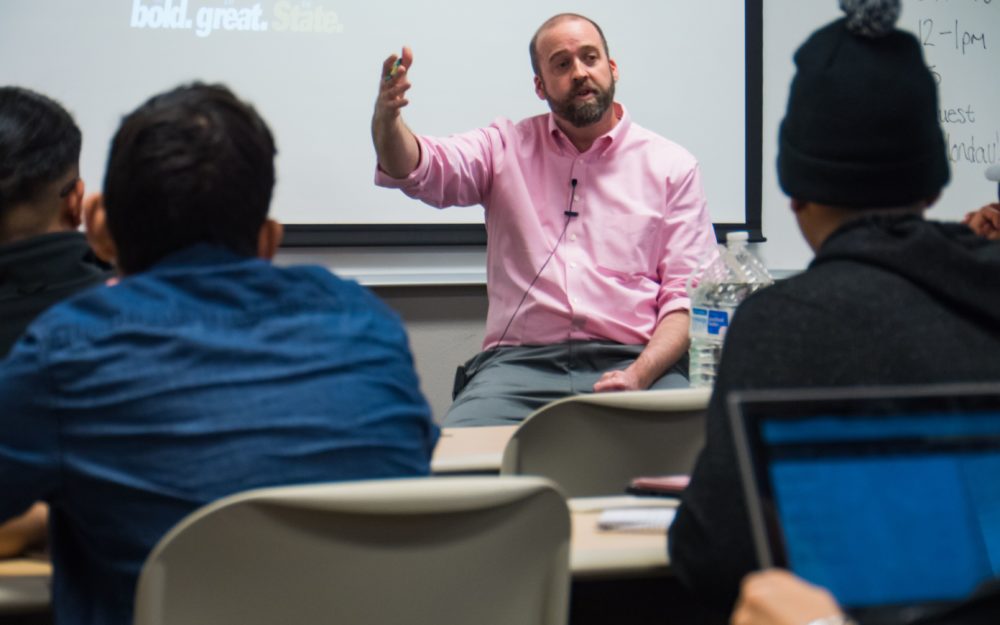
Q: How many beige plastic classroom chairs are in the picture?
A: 2